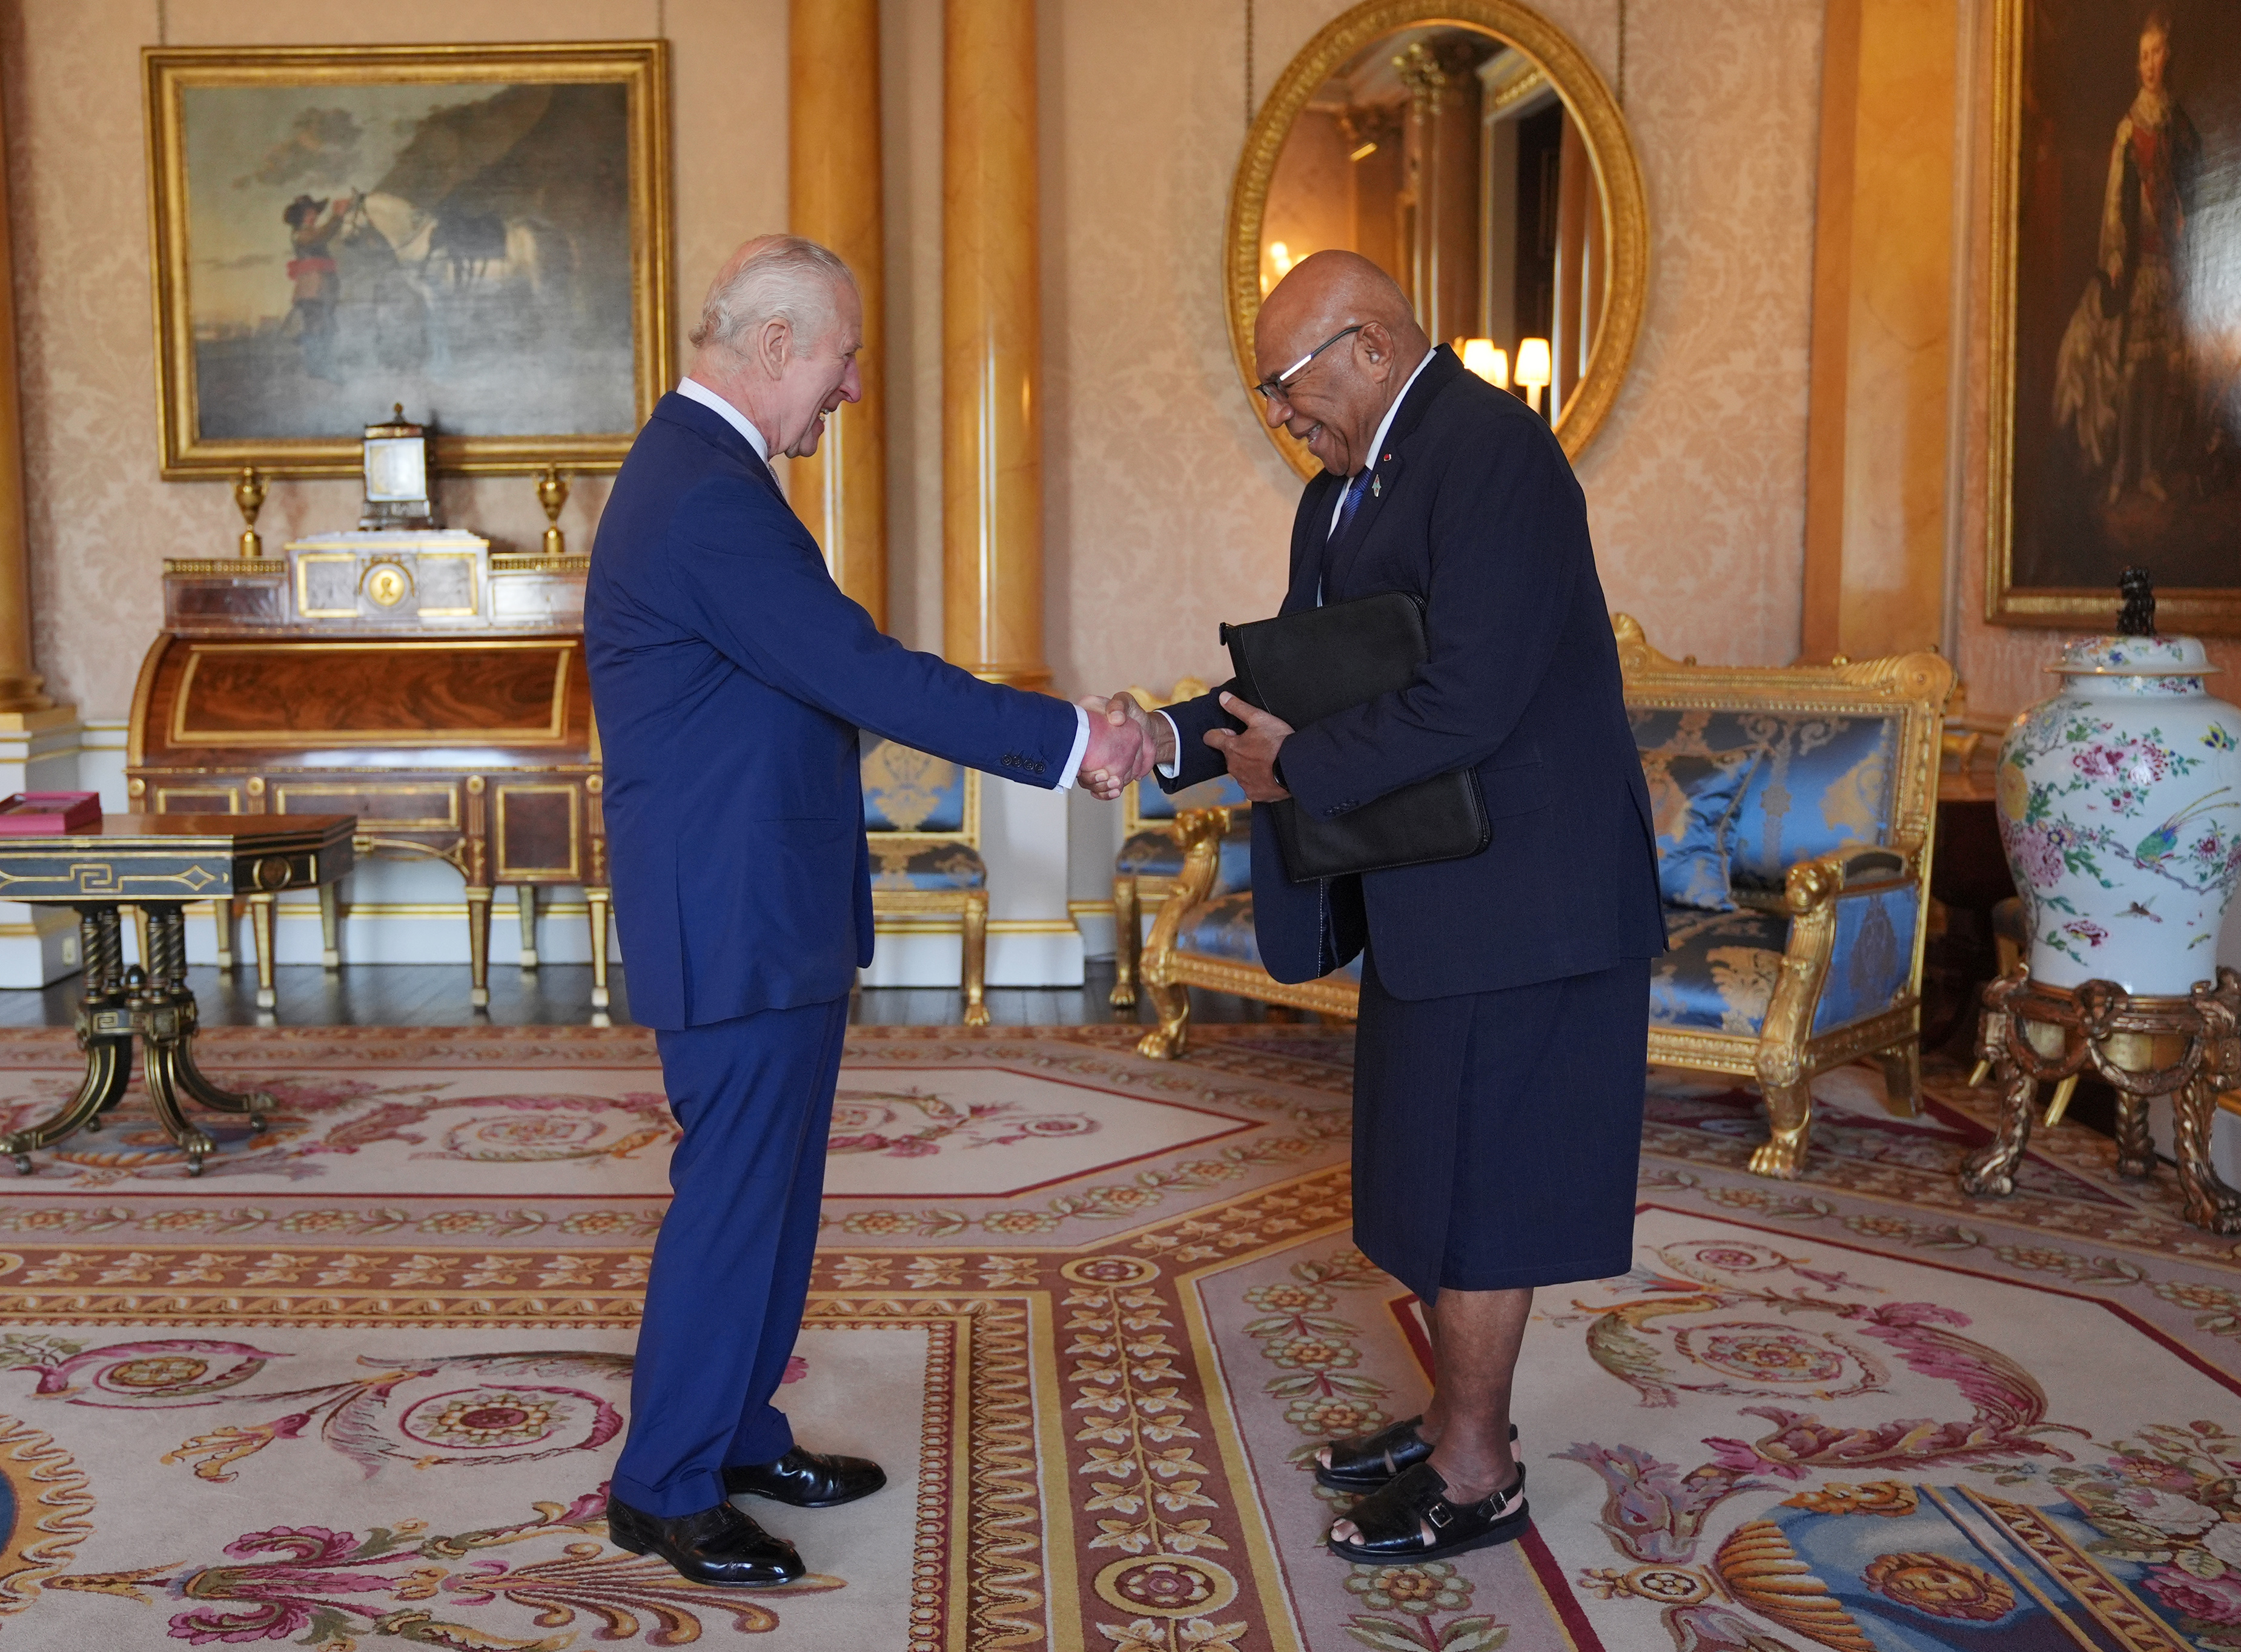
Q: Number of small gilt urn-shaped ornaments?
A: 2